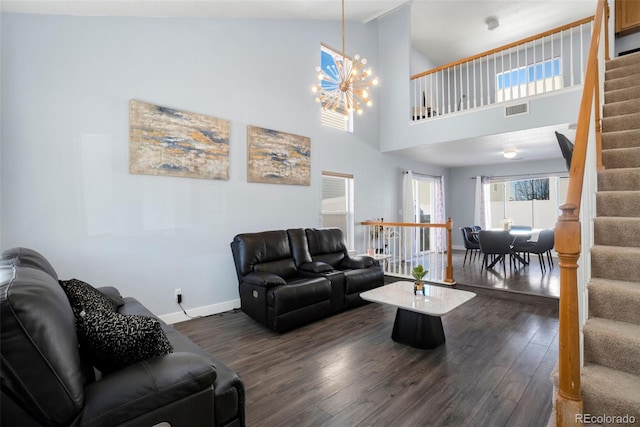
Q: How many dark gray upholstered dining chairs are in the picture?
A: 6